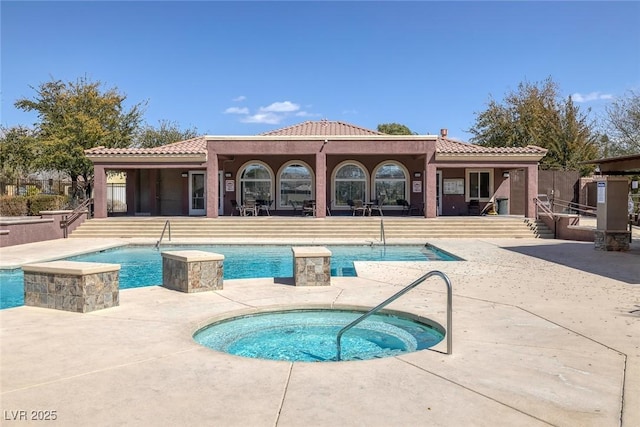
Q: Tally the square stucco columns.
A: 5